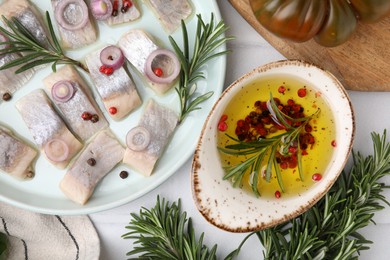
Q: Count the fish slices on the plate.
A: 12